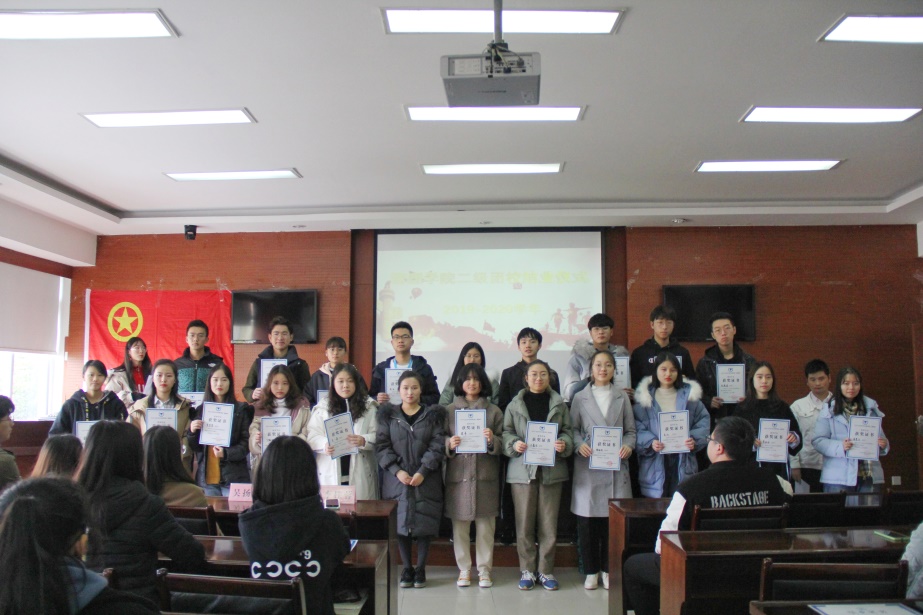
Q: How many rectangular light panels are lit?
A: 9